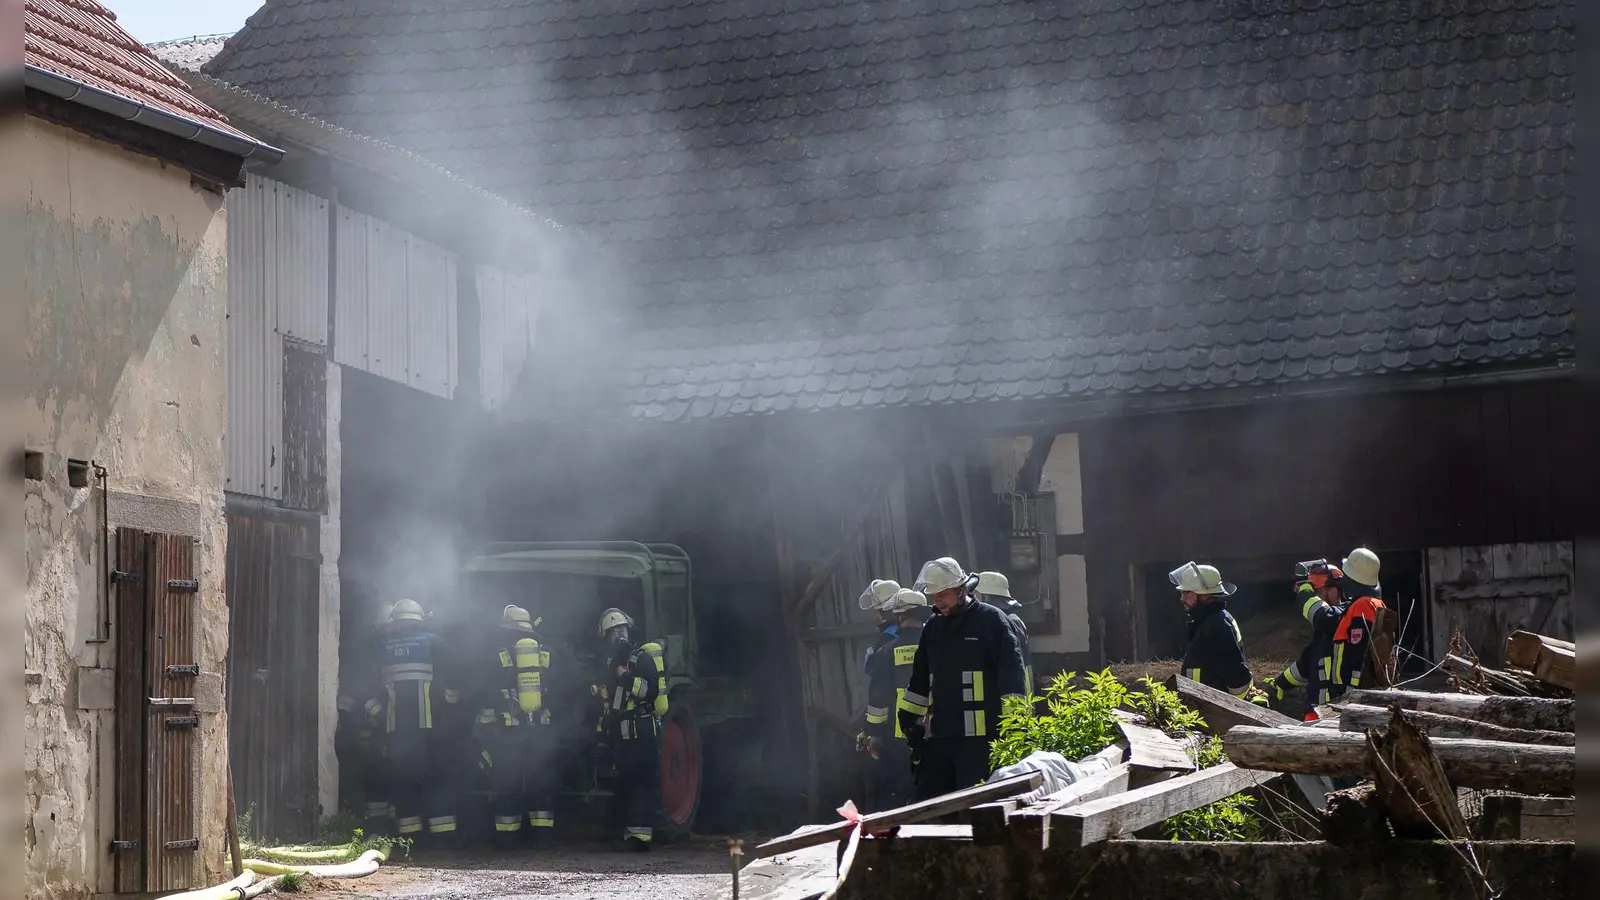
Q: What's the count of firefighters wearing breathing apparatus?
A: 2